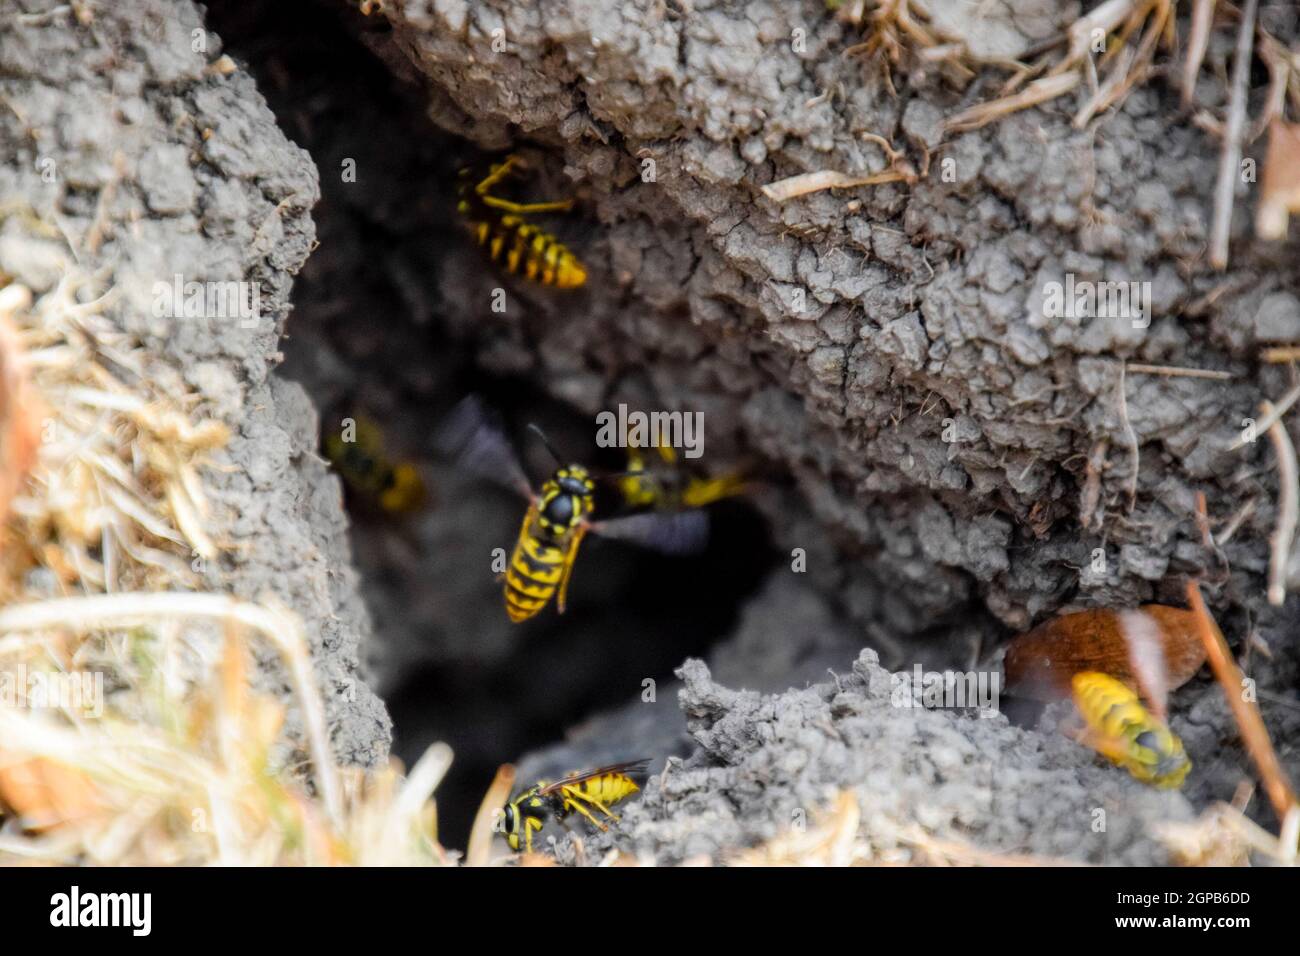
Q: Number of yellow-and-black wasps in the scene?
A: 6